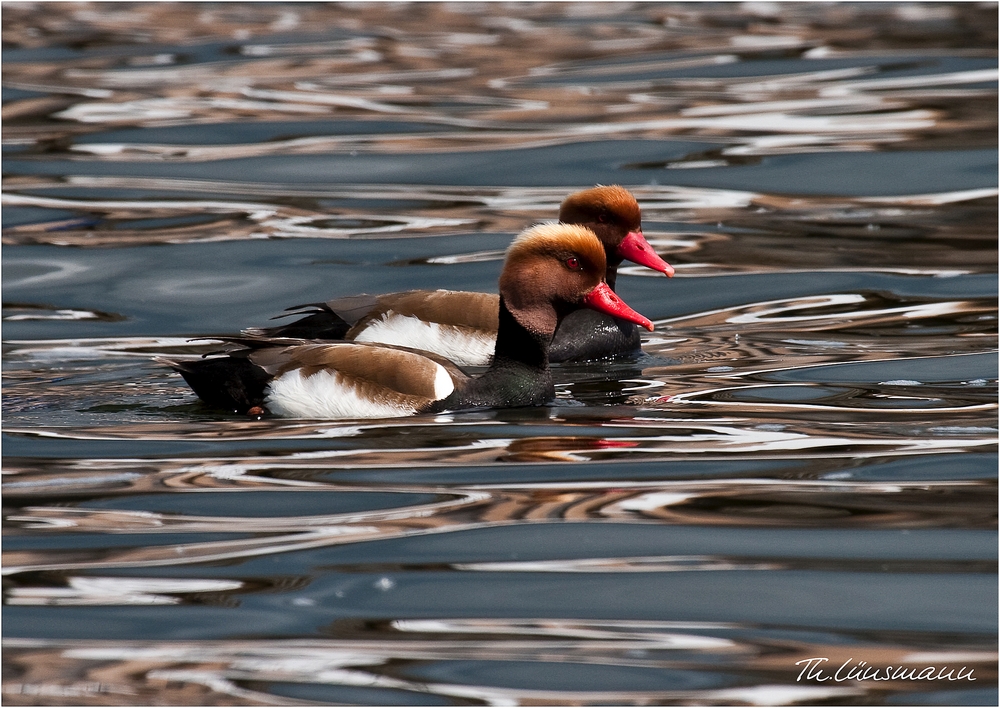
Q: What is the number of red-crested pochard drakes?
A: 2